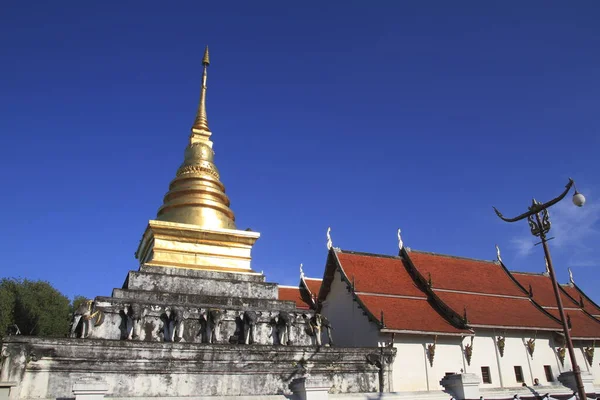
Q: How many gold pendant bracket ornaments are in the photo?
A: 6